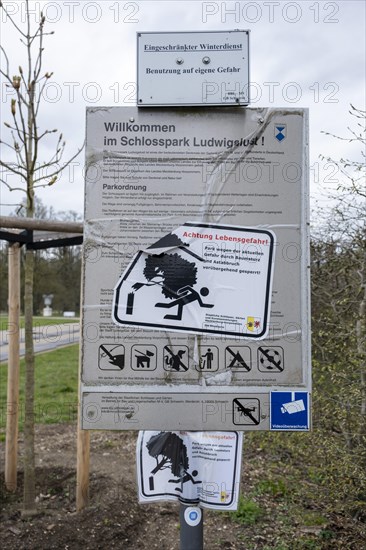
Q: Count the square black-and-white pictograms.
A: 7